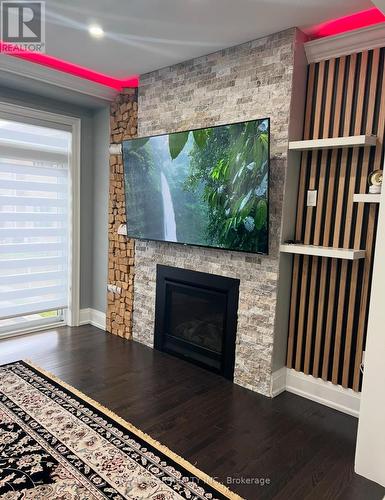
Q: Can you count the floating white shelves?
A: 3